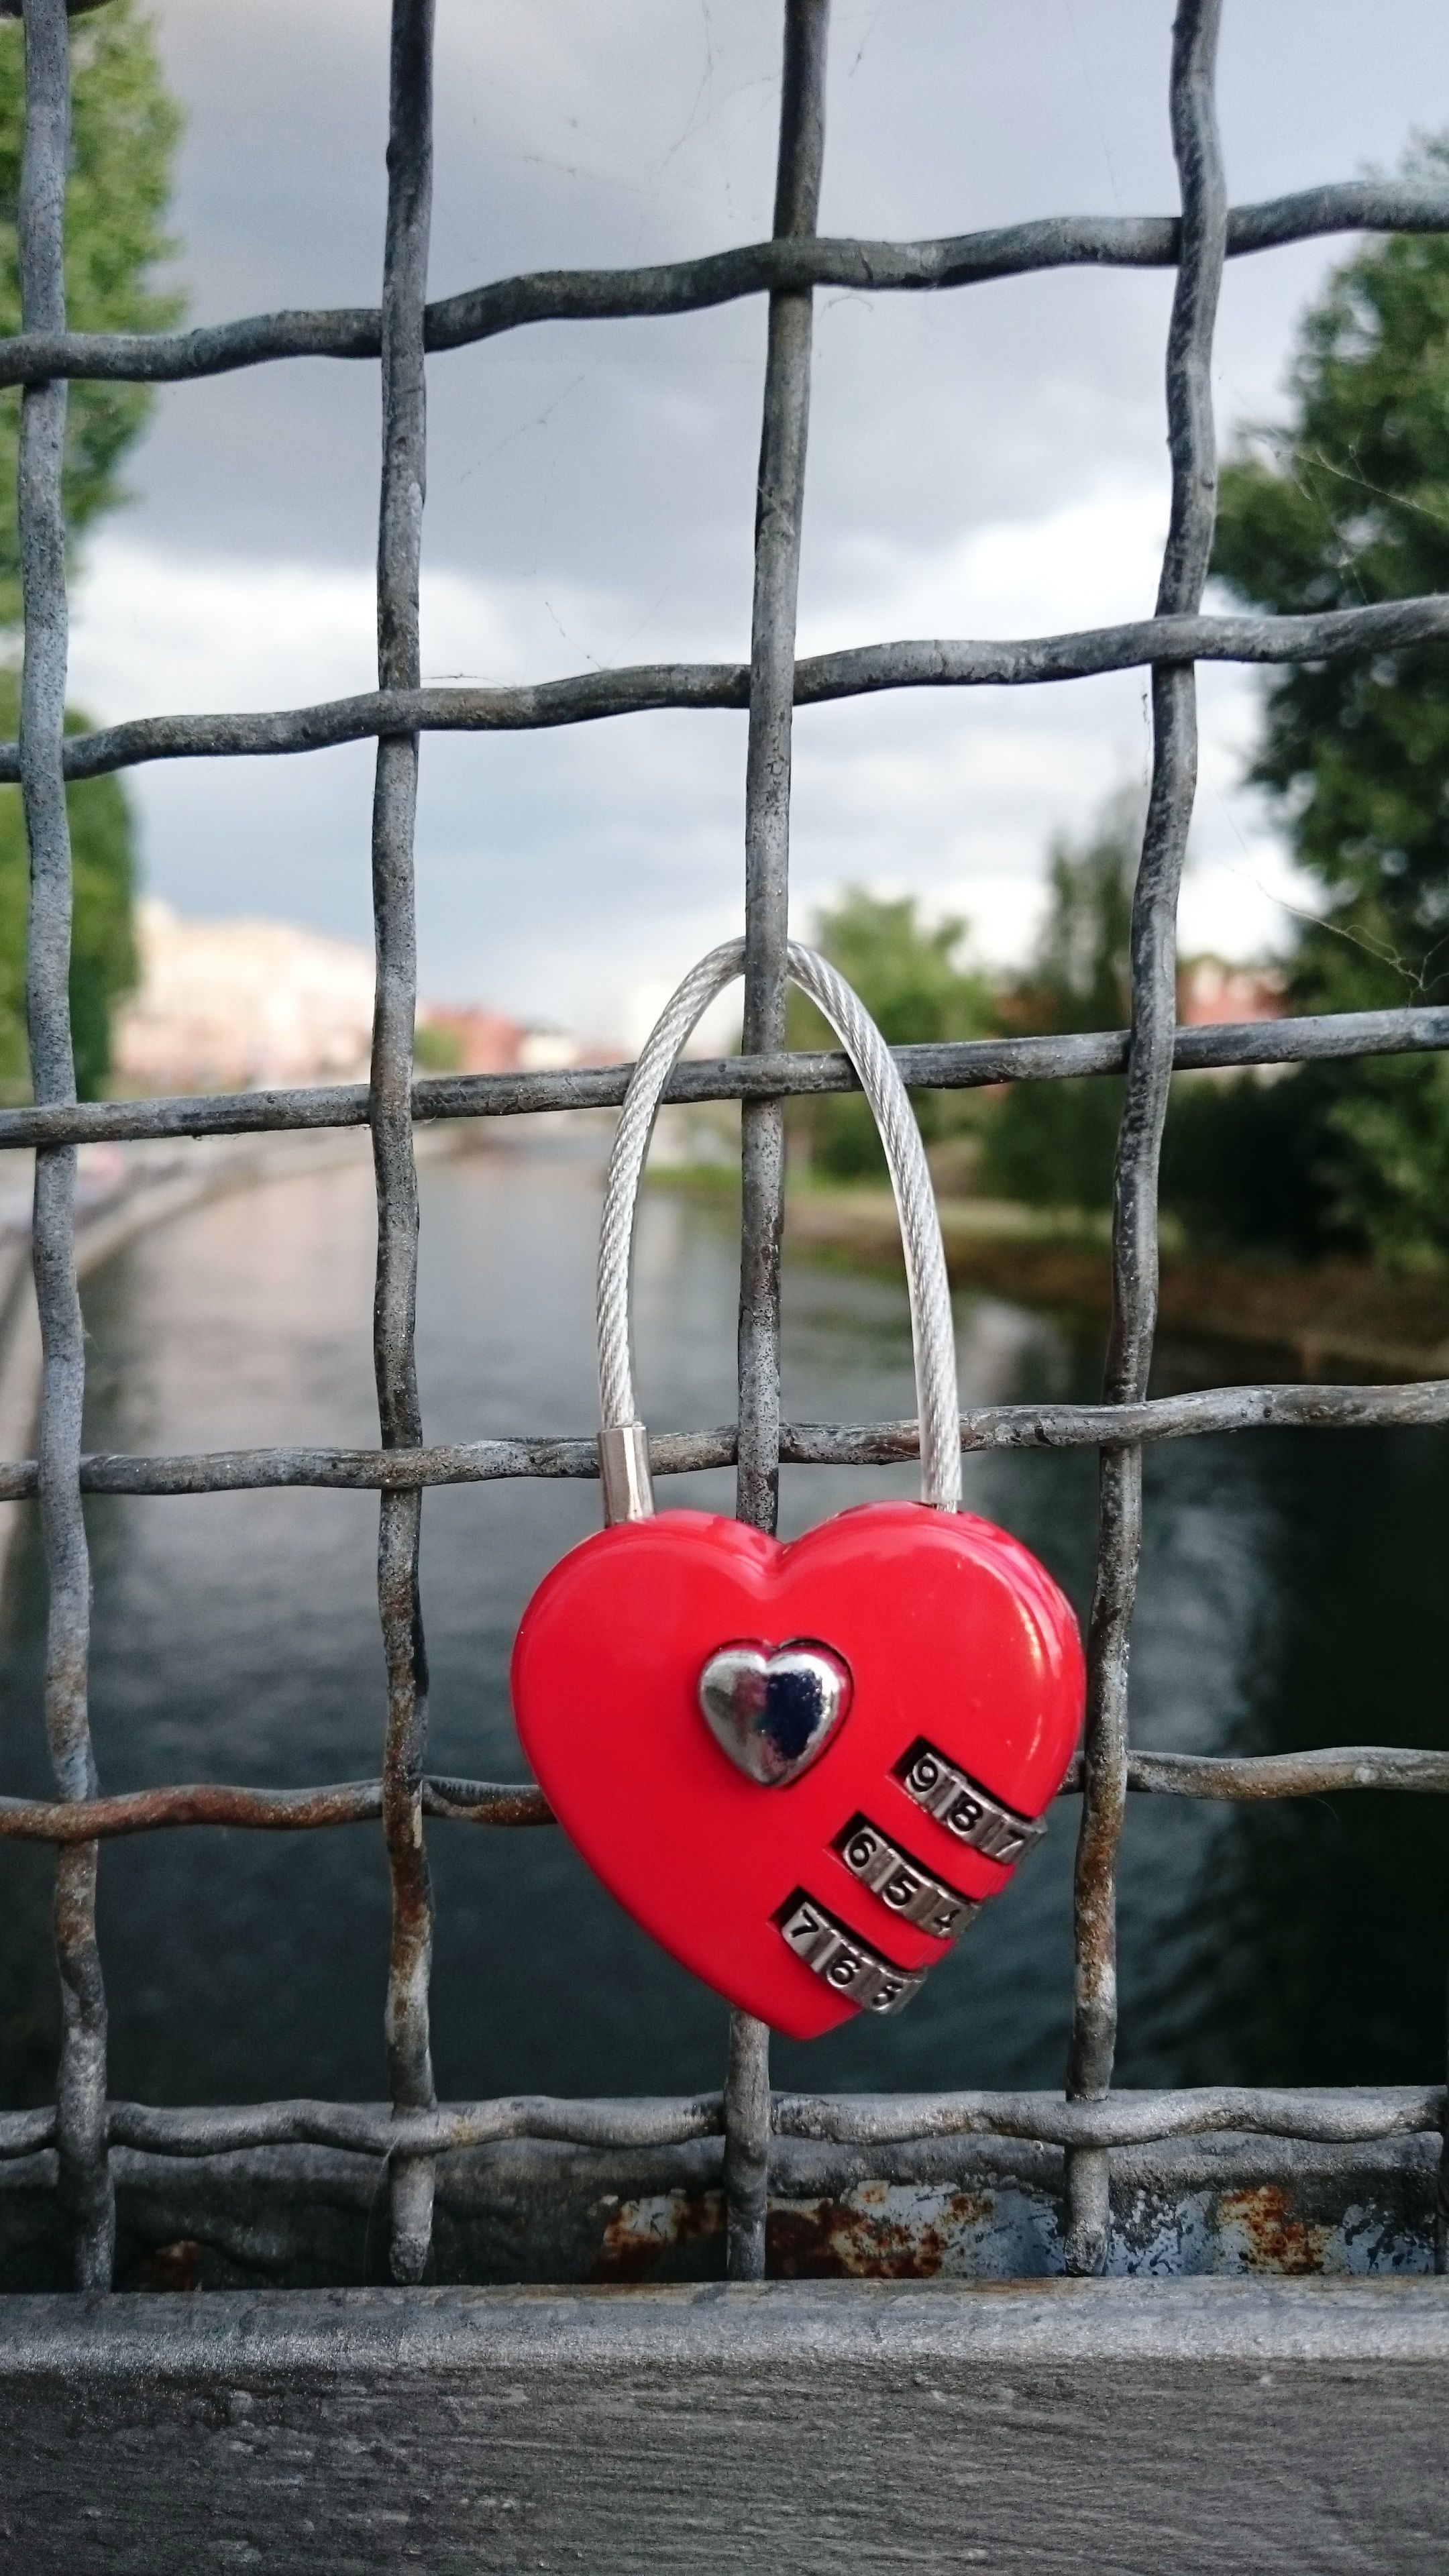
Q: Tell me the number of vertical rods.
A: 4